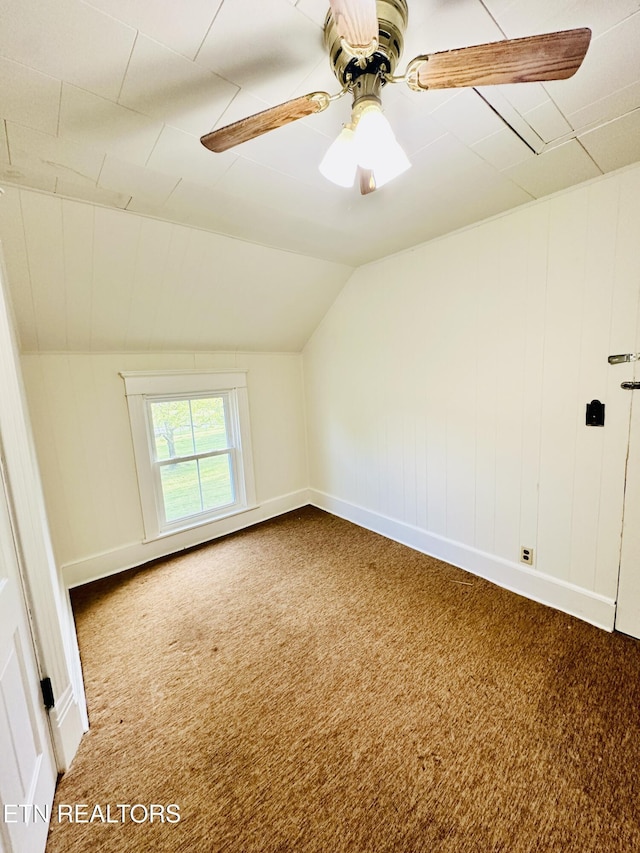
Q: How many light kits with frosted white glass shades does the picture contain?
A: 1